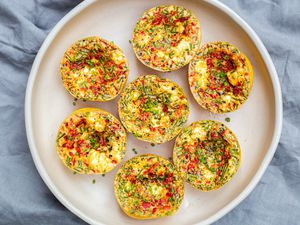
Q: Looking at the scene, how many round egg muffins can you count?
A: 7